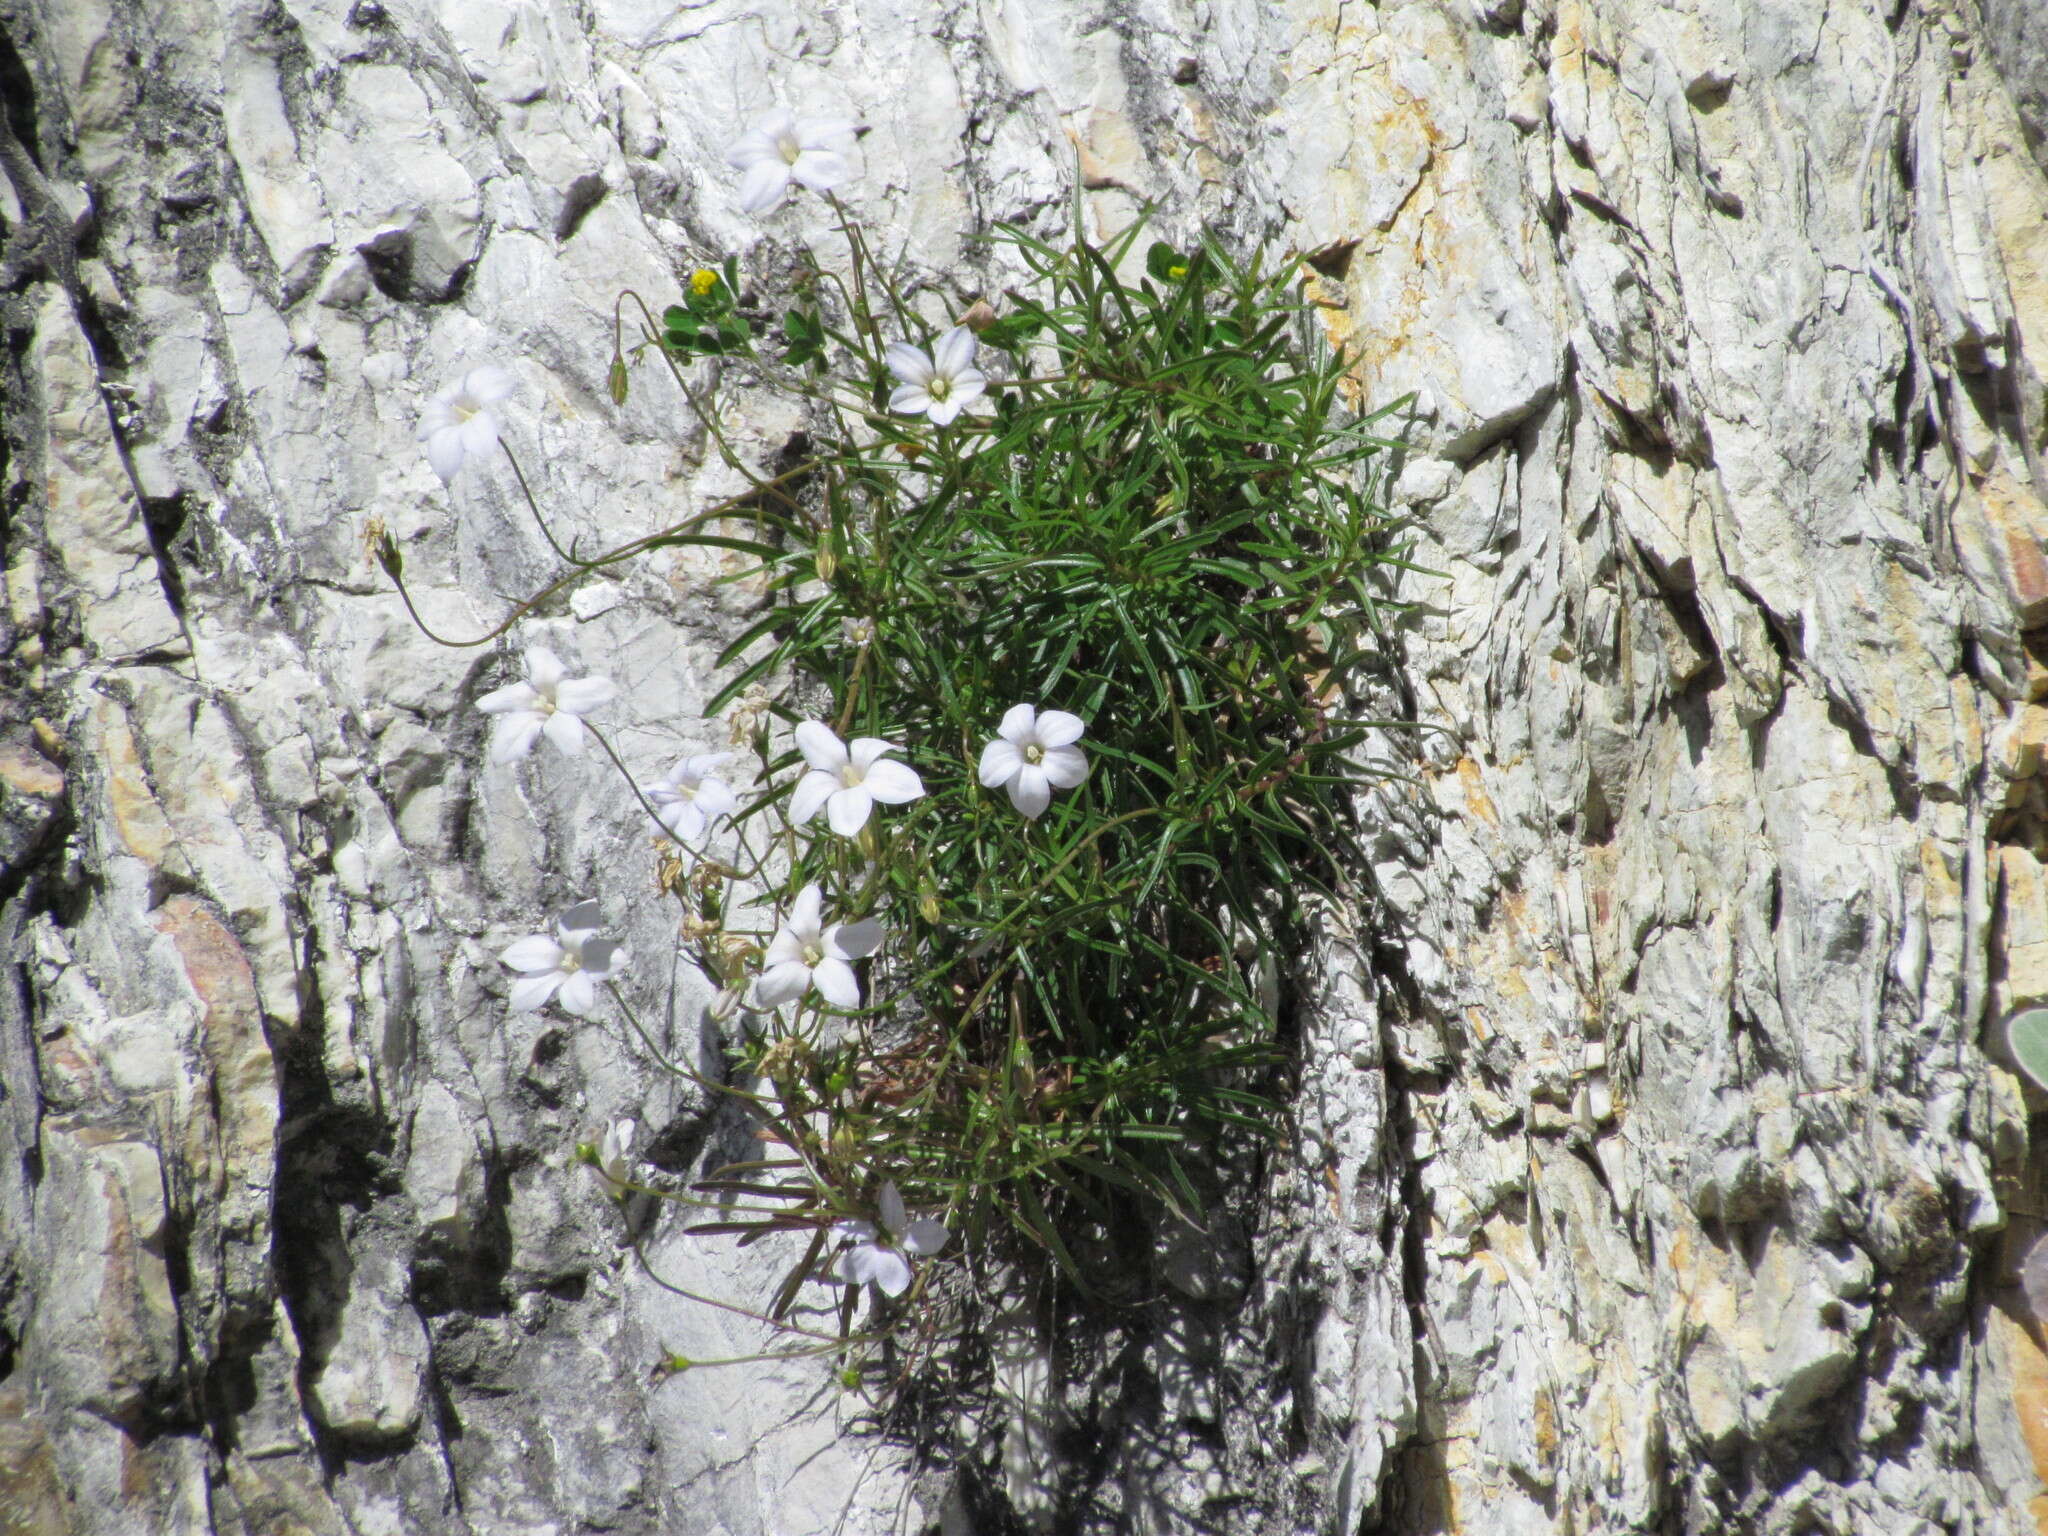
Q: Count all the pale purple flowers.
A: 10